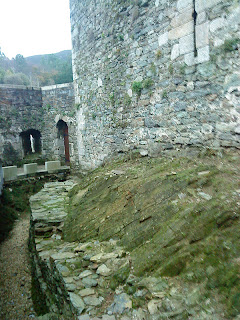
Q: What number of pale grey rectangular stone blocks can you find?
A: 3